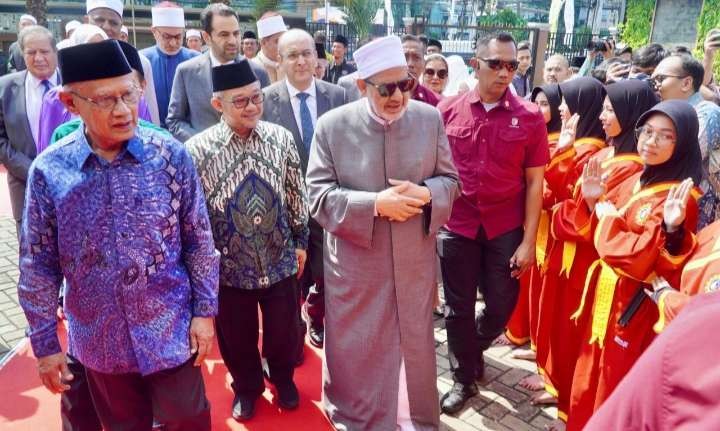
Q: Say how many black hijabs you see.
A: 4